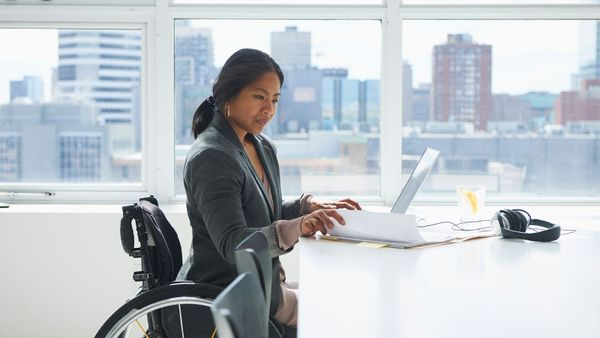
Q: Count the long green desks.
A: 0